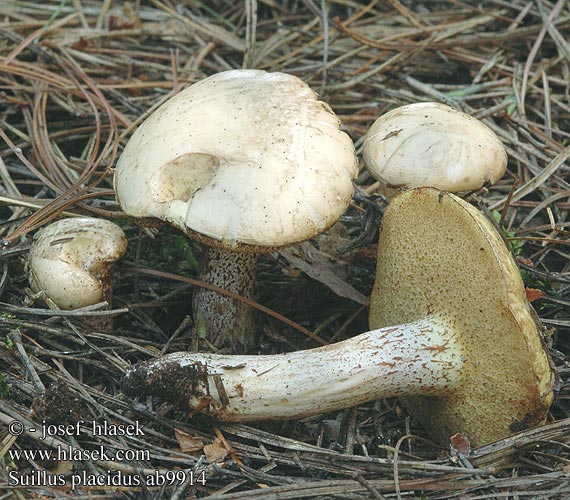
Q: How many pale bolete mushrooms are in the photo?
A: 4